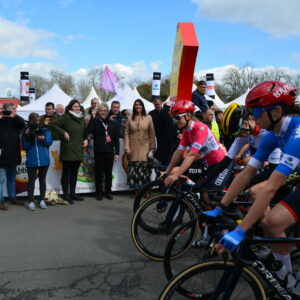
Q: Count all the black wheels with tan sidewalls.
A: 2